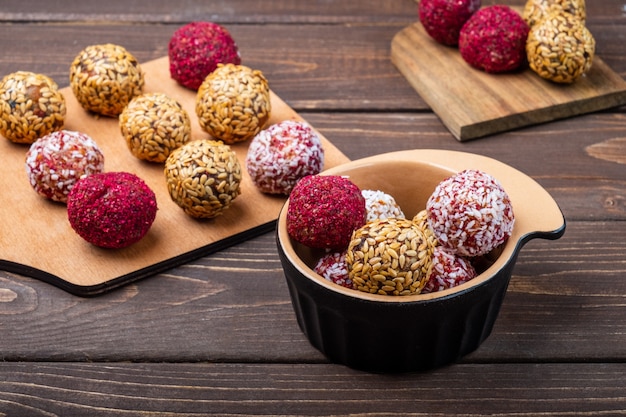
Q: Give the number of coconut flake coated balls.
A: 6